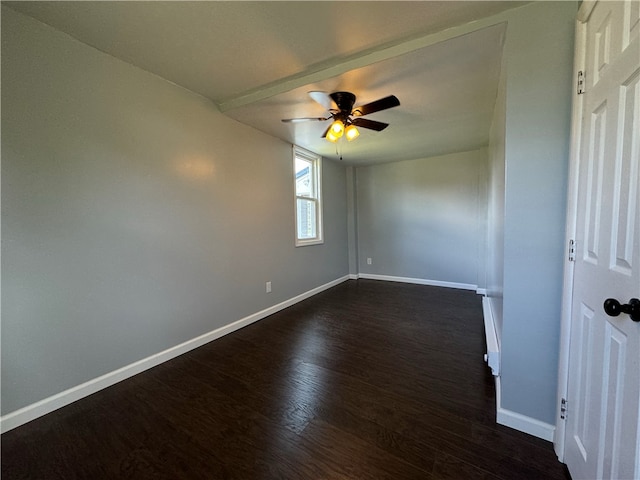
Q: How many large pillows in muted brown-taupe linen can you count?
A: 0